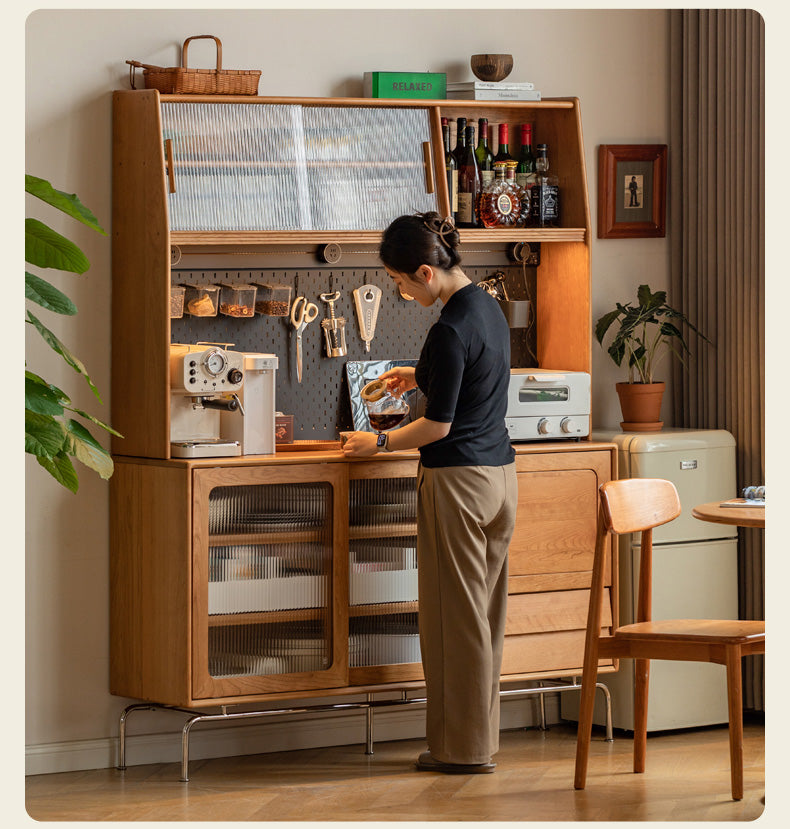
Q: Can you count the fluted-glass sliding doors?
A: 4